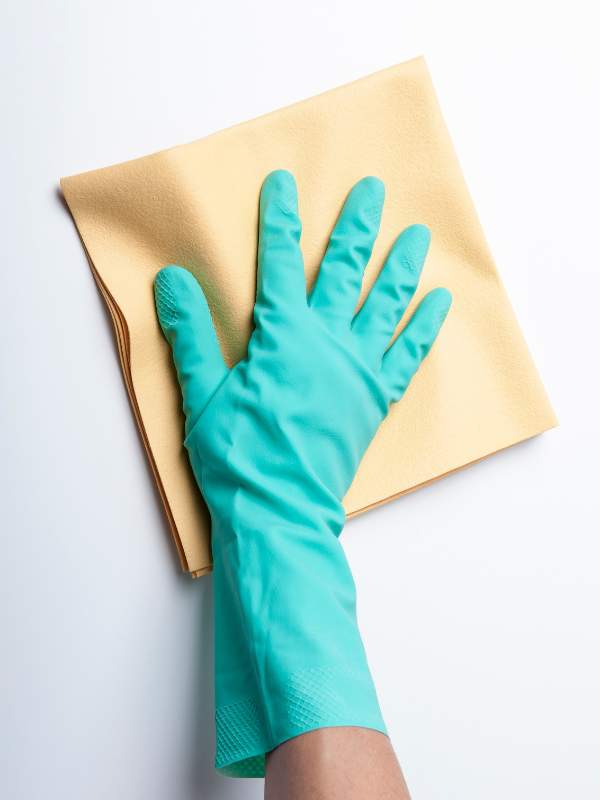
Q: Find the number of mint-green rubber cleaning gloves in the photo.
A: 1